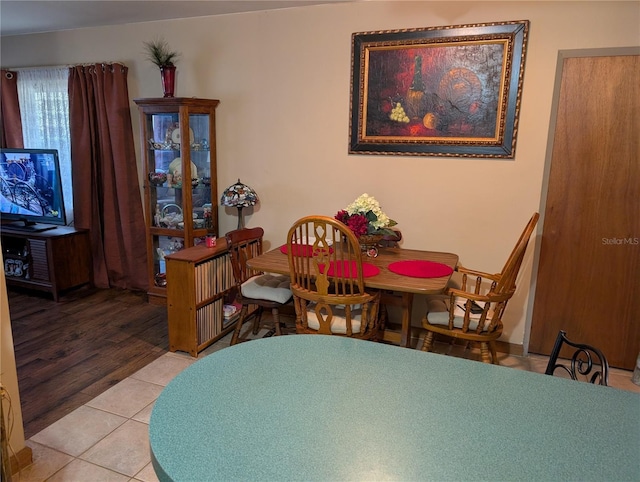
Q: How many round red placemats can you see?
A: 3